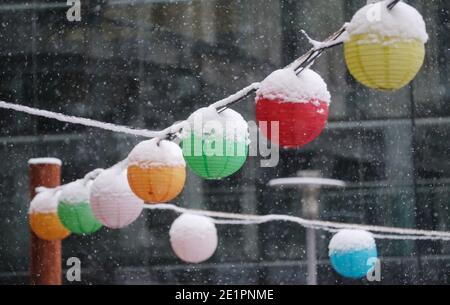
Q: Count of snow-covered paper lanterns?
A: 9